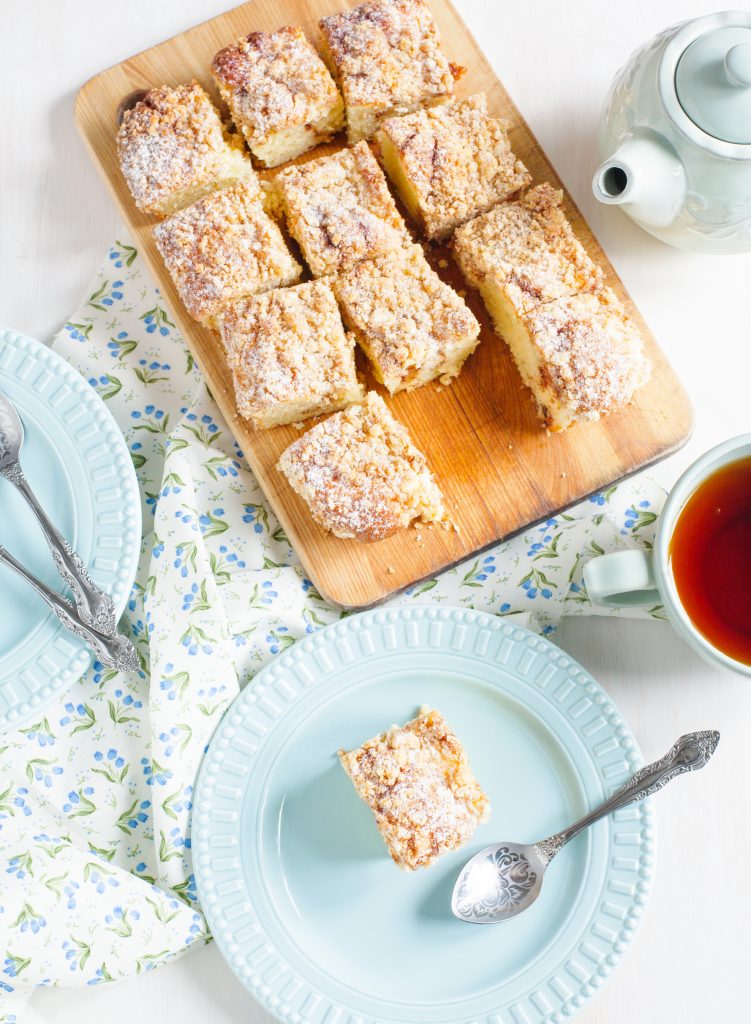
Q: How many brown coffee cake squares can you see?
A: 12